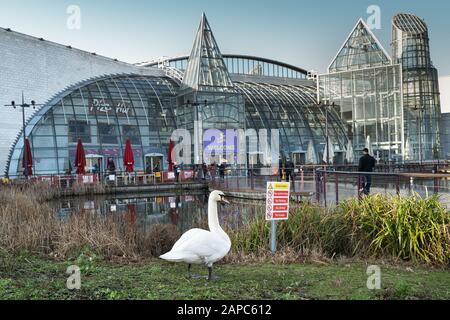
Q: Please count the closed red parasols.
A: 4